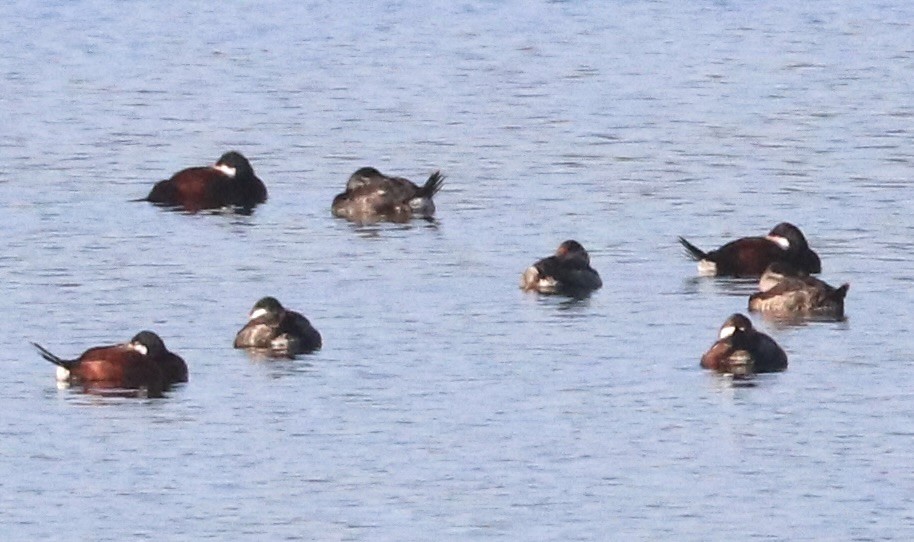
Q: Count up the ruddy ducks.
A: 8